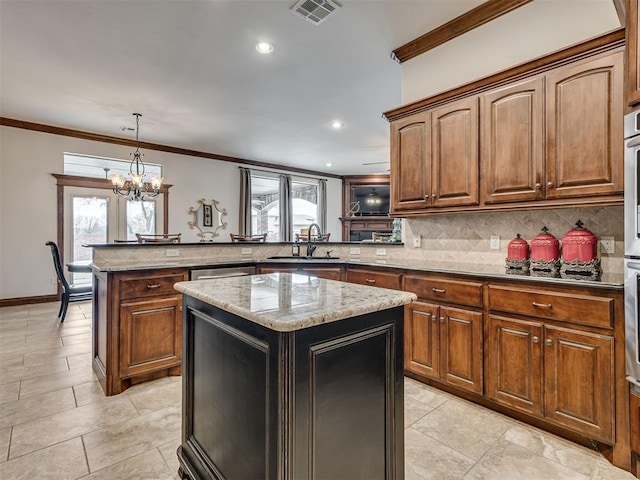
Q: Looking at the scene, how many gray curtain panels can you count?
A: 3